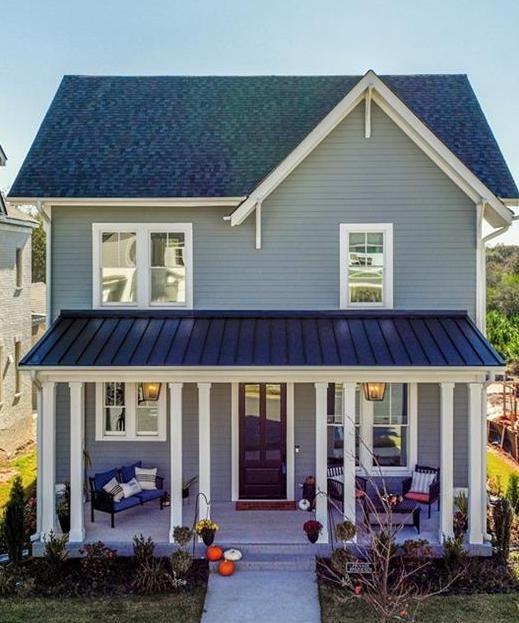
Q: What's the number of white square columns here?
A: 8